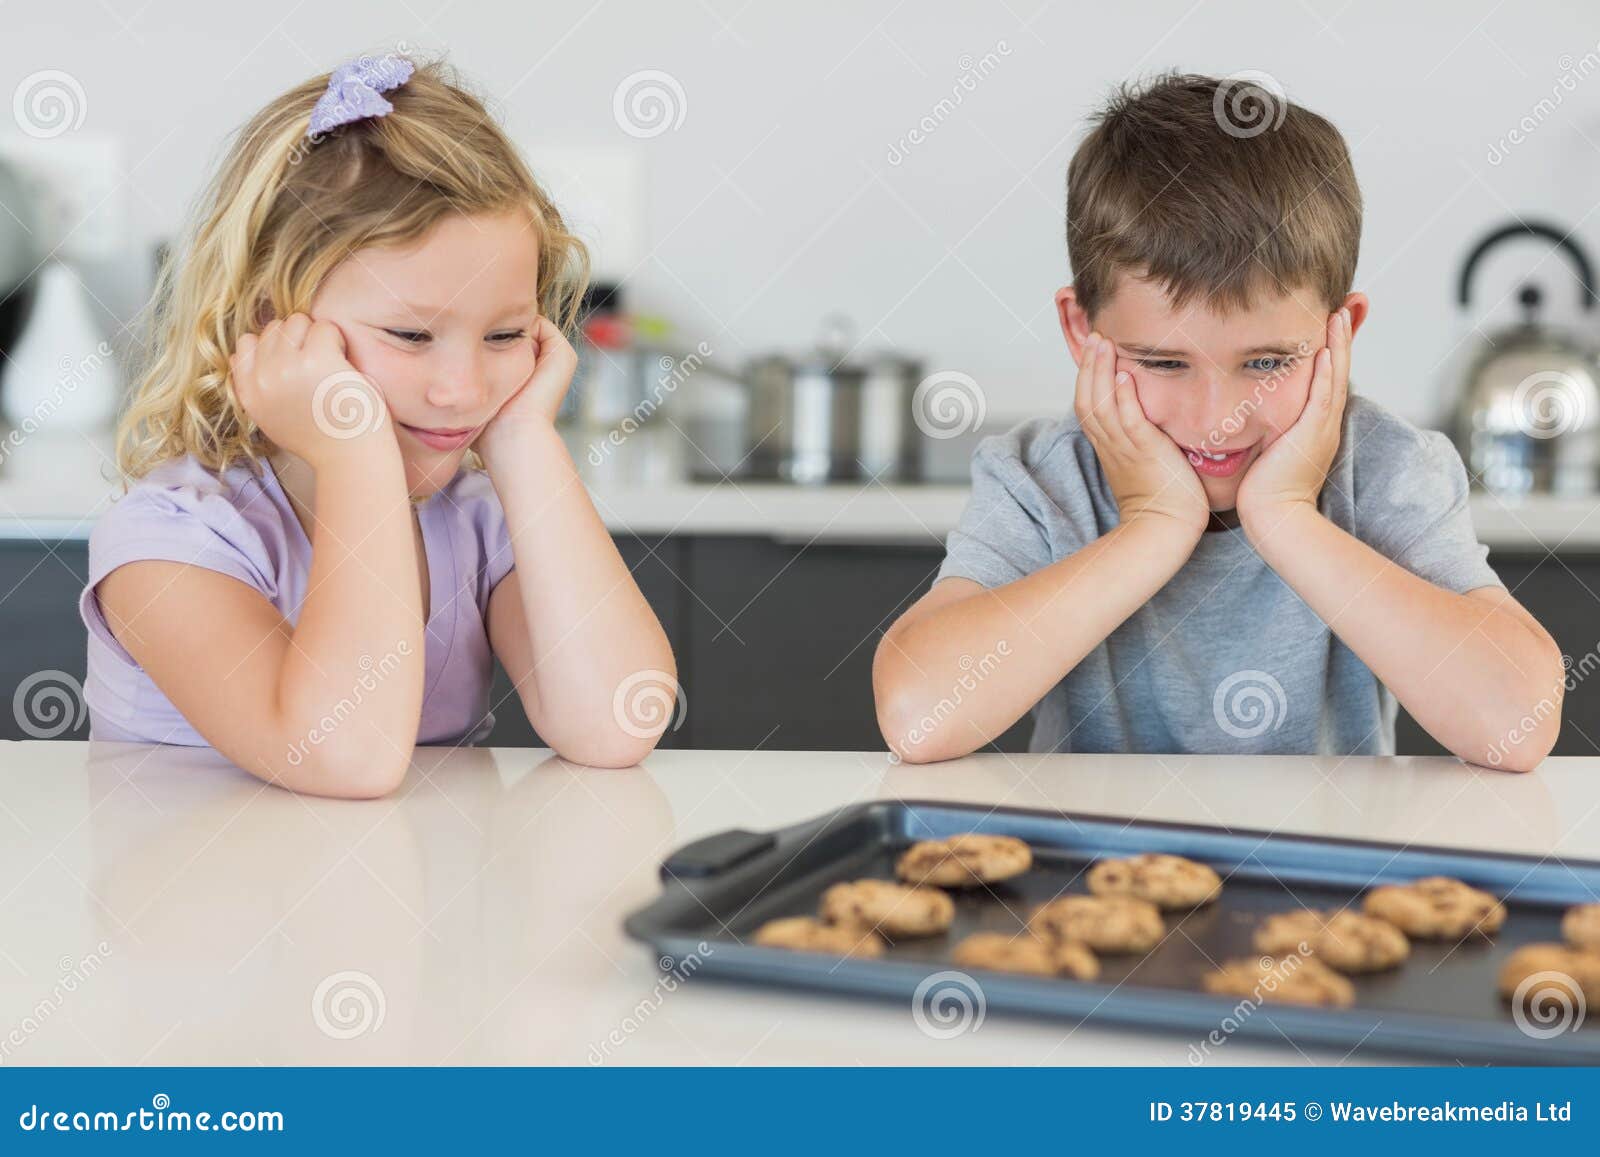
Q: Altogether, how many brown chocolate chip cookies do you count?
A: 11